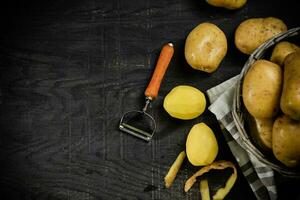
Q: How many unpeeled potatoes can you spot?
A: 8